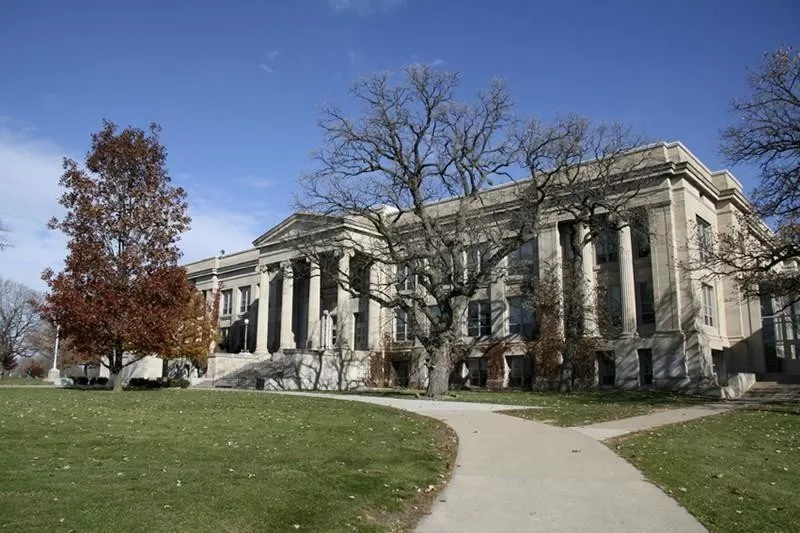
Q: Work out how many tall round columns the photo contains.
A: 6